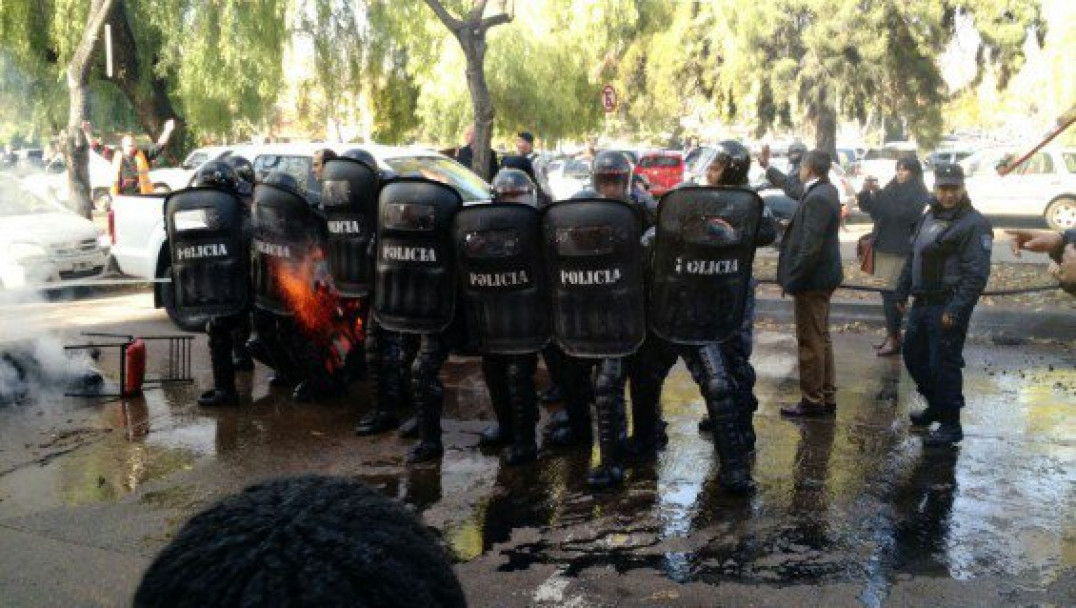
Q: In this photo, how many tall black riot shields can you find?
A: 7